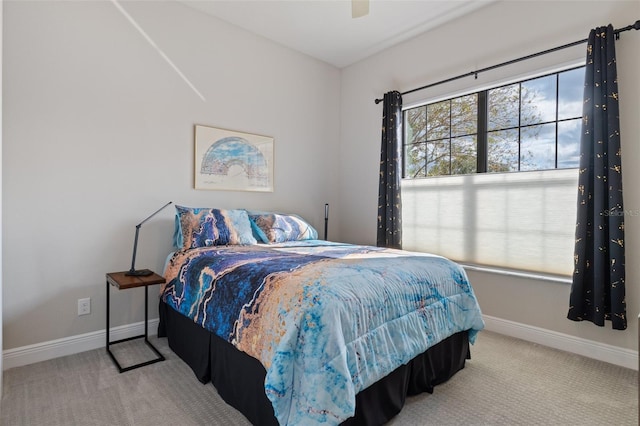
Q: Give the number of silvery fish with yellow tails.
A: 0